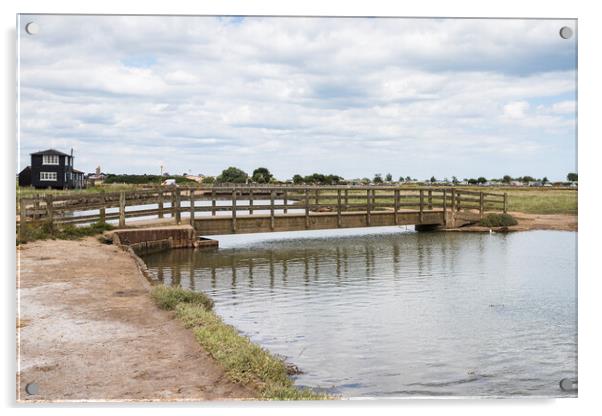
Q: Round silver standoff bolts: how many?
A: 4